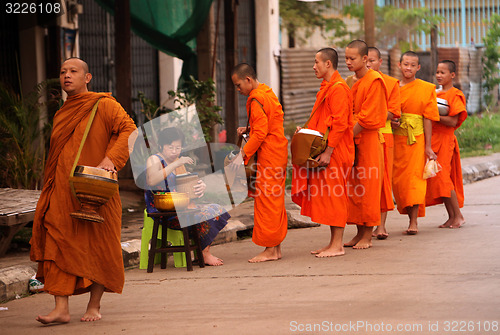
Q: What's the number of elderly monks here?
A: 1